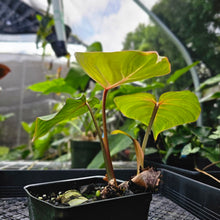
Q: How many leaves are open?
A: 3